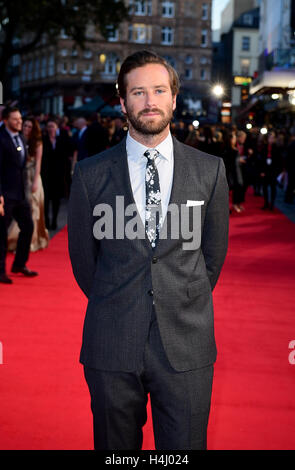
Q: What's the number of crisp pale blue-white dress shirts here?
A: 1